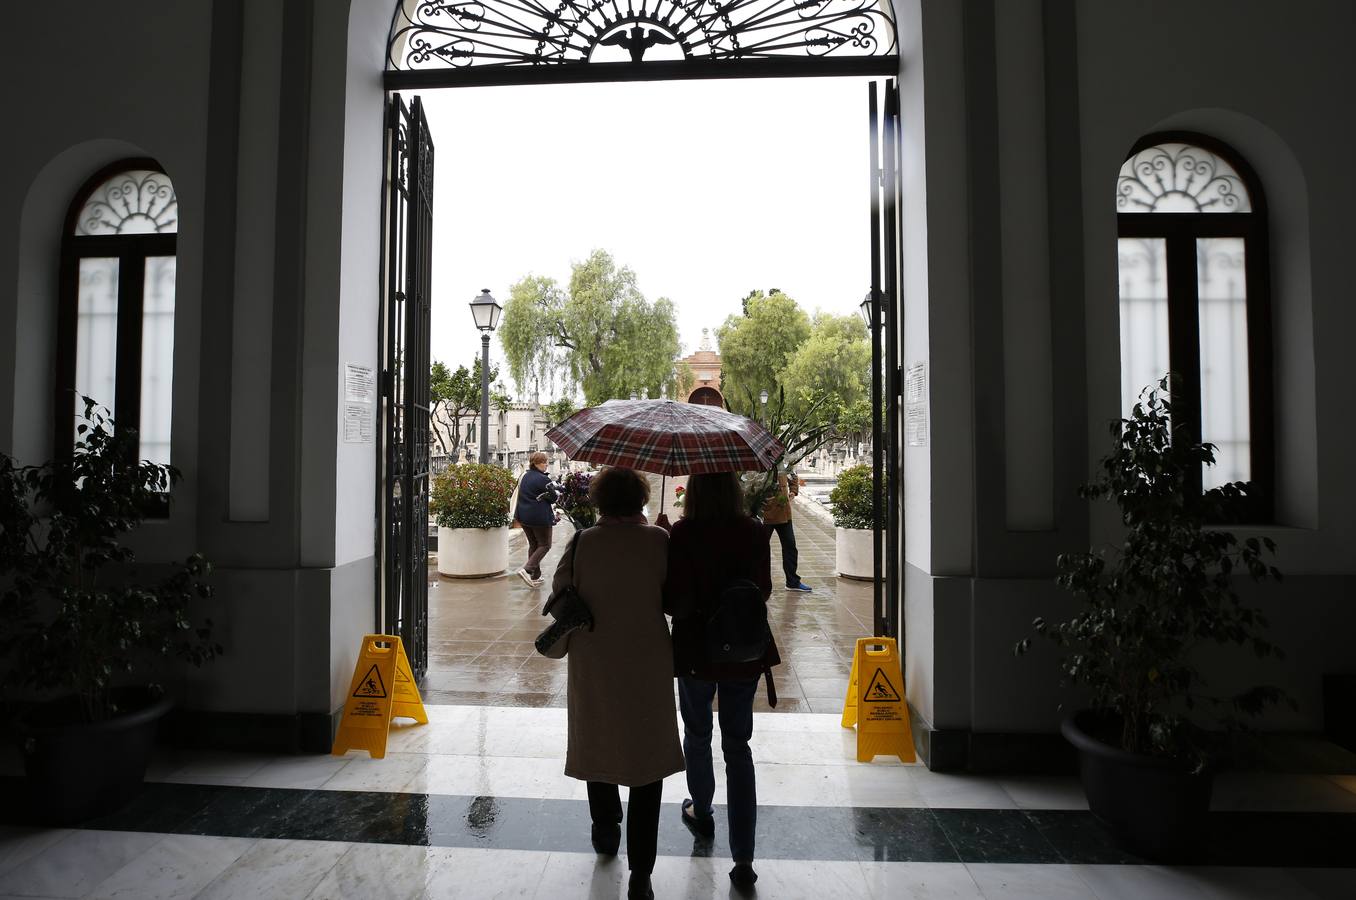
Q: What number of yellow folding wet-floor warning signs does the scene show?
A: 2